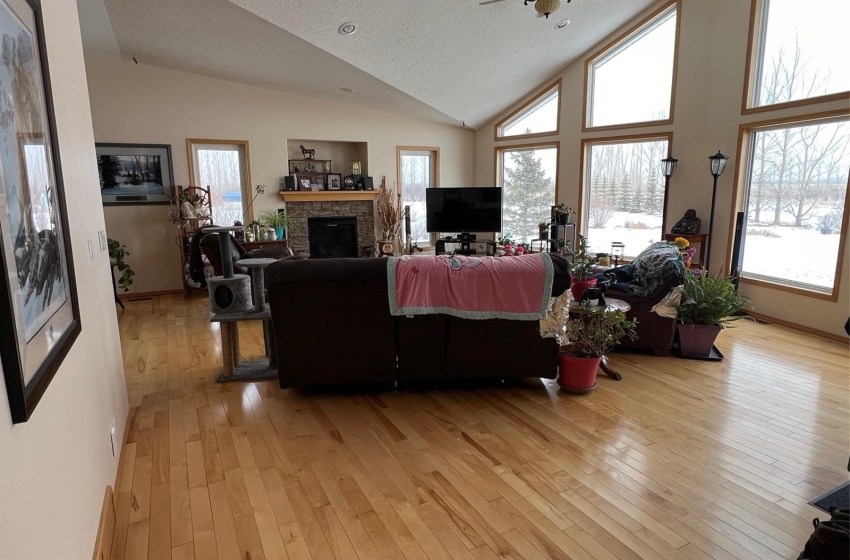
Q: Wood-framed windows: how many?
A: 8